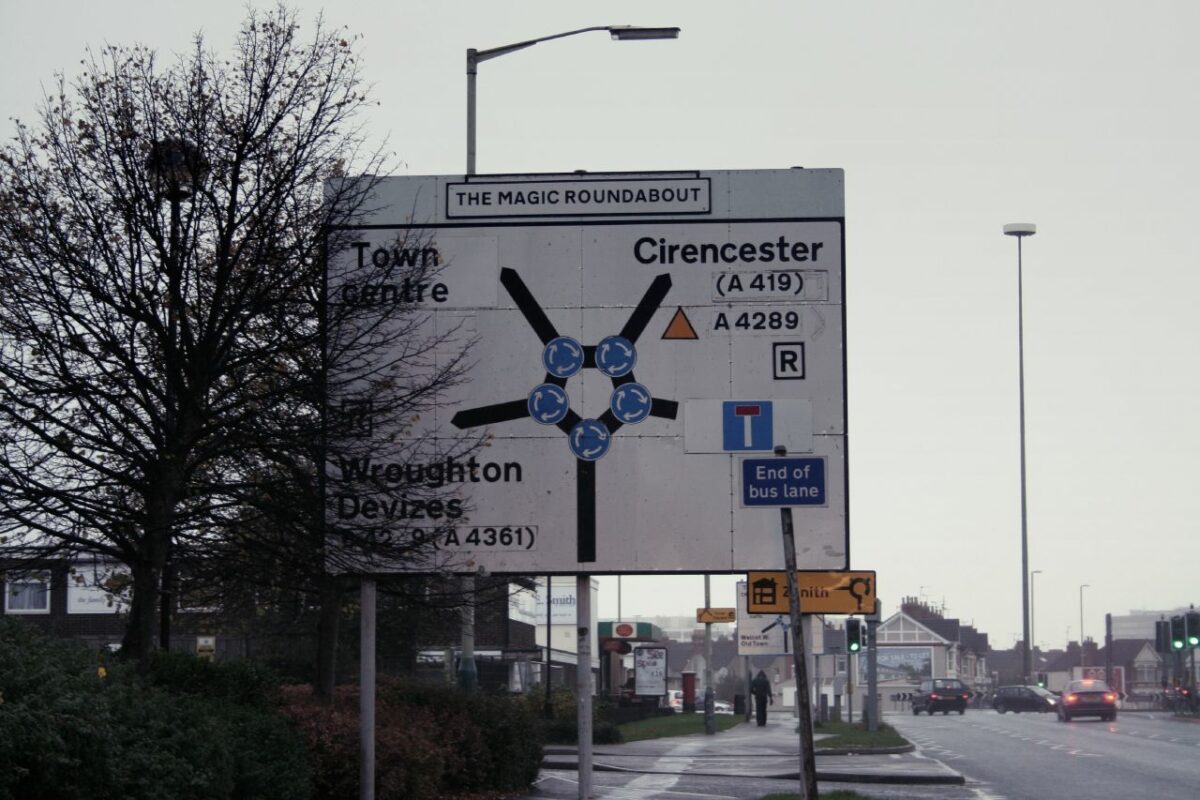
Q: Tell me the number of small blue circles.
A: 5